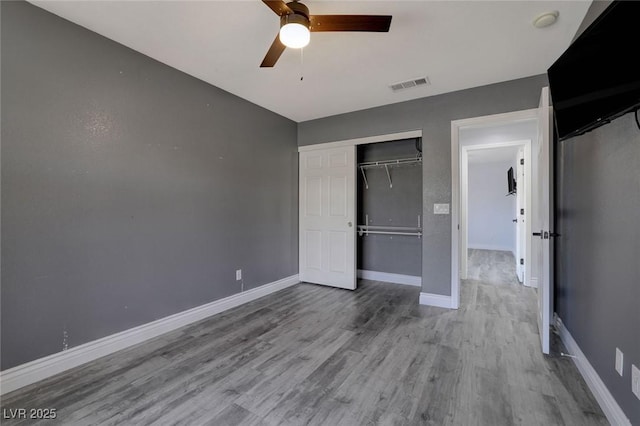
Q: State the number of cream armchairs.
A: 0